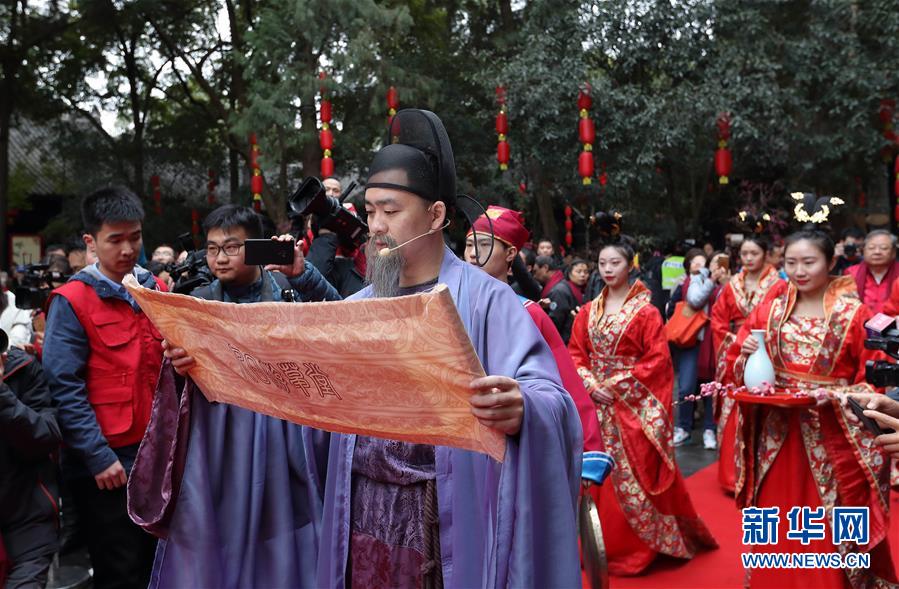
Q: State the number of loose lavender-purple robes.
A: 1